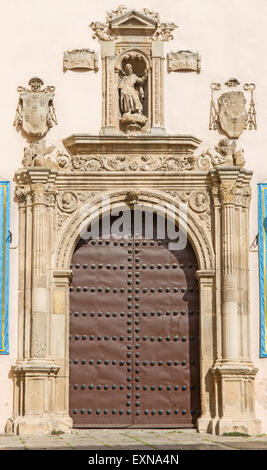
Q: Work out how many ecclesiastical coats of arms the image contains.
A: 2